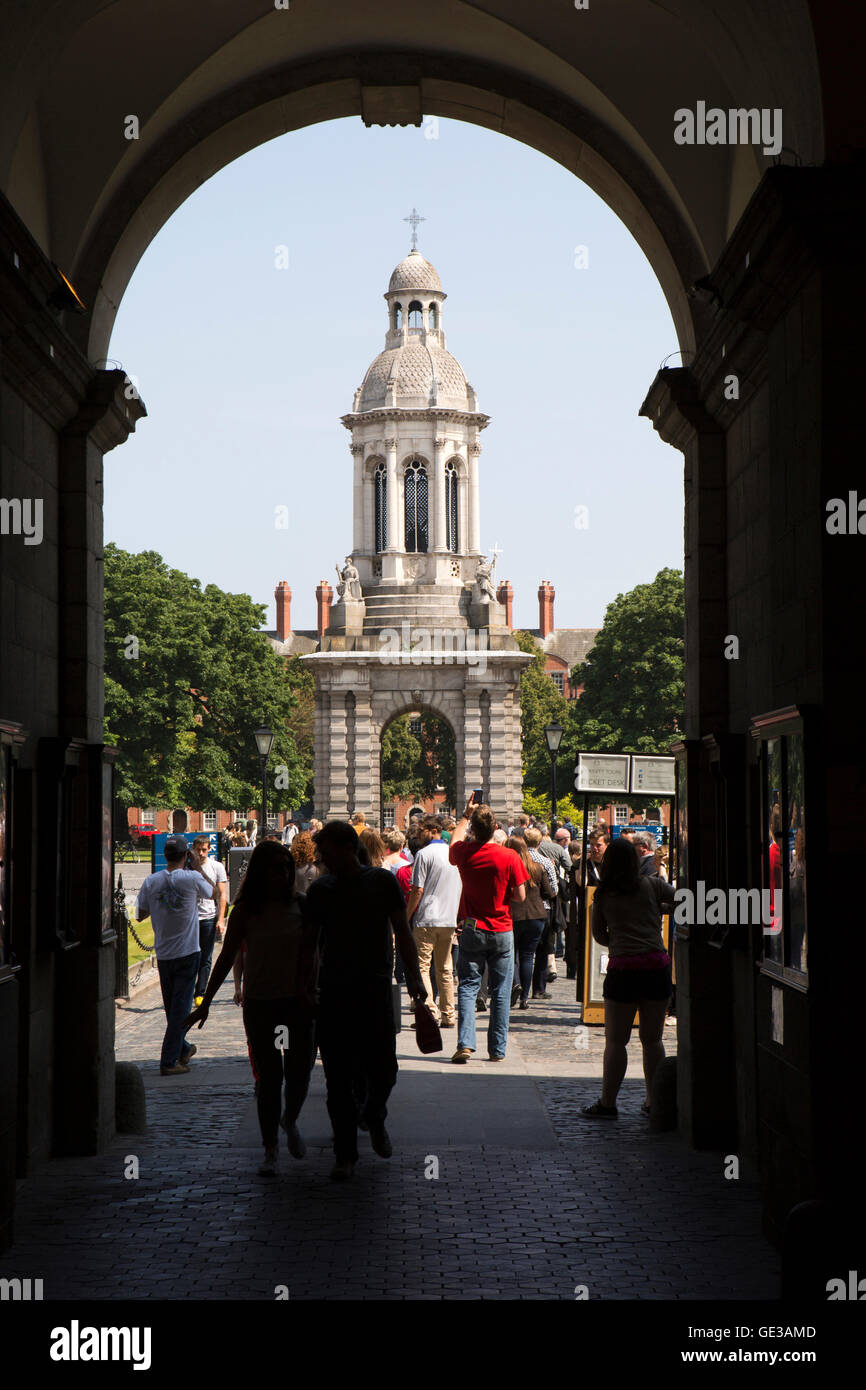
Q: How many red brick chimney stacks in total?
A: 4